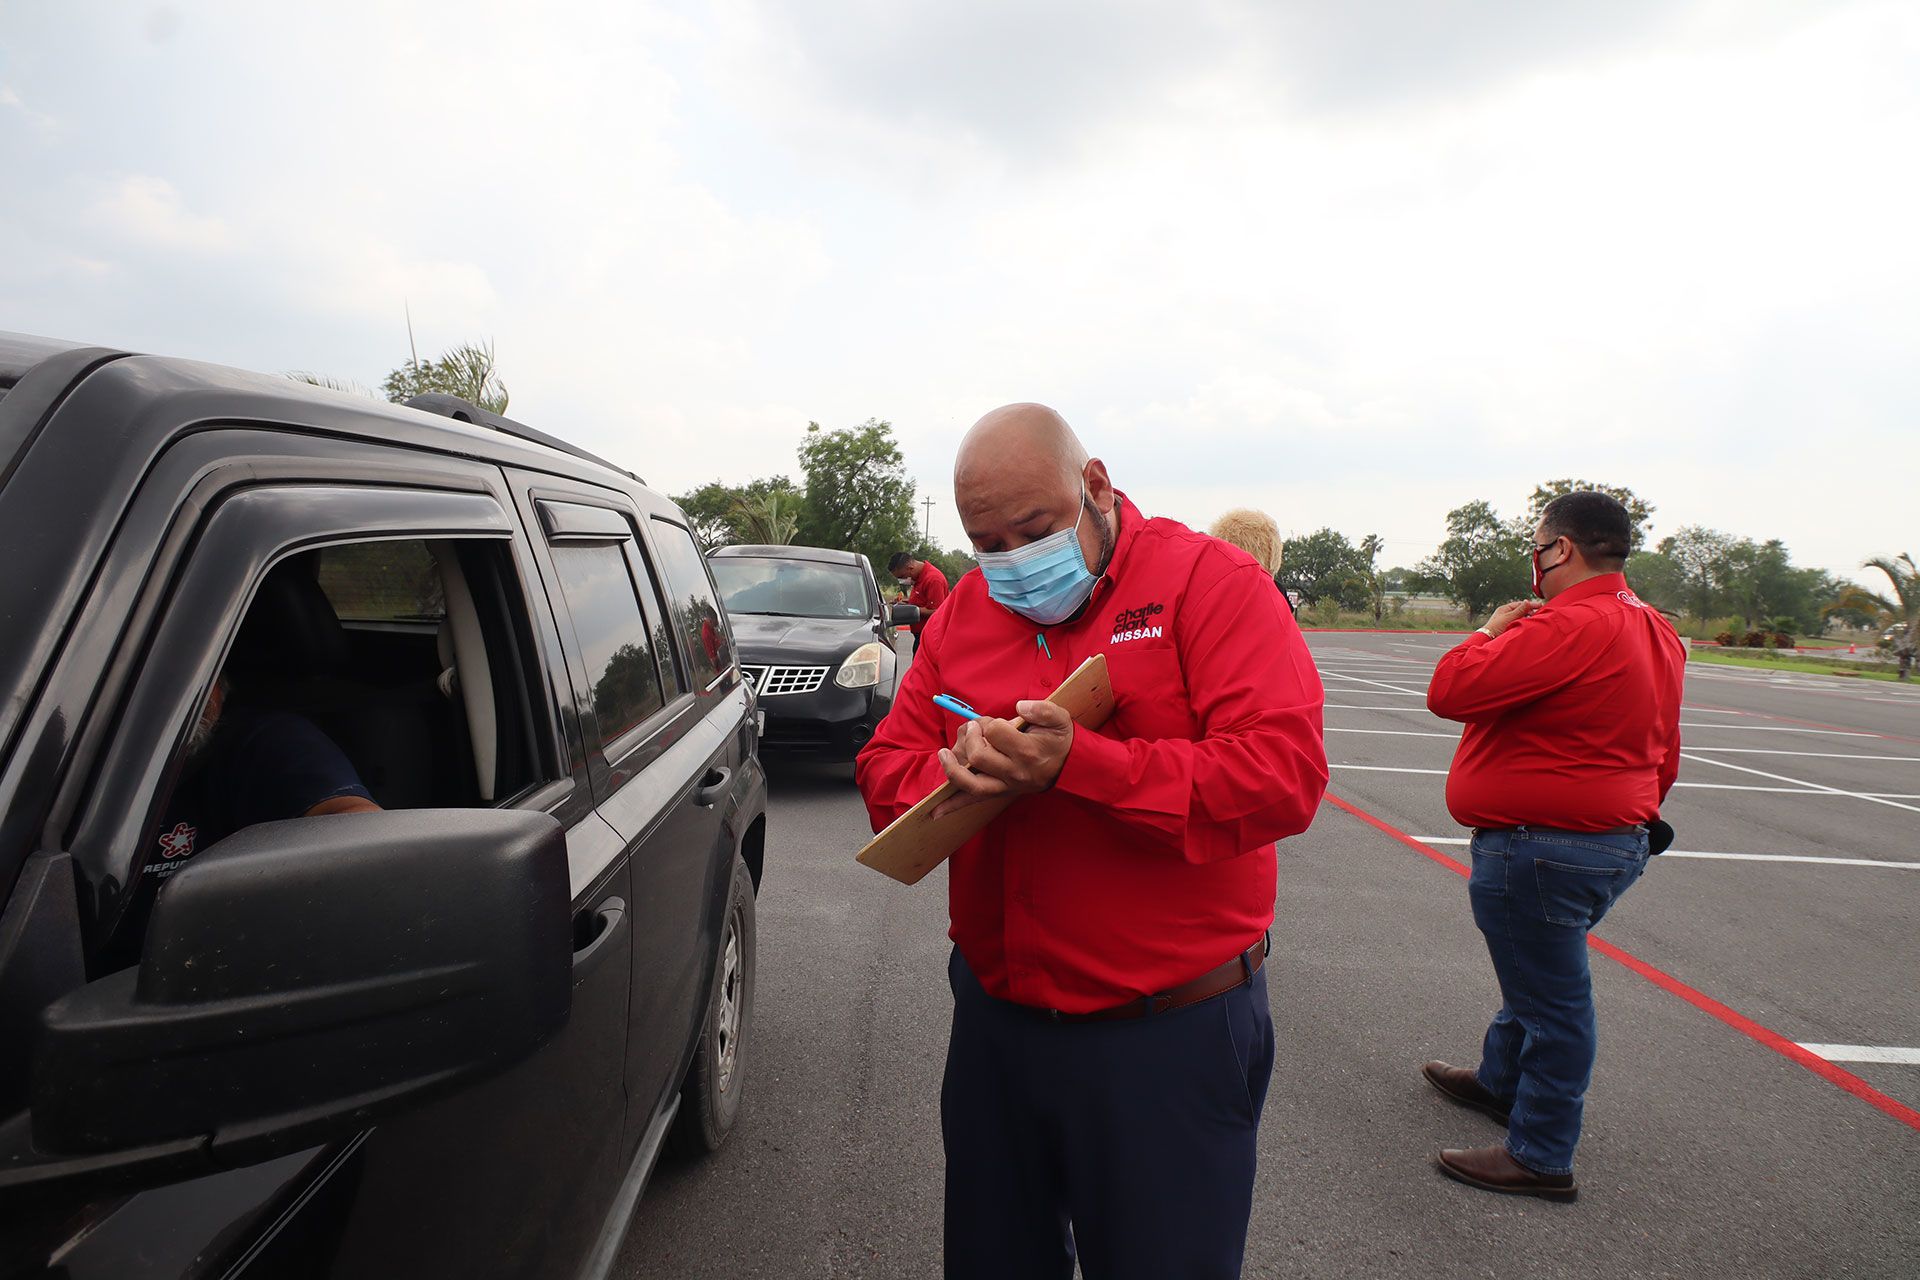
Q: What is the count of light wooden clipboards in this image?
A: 1